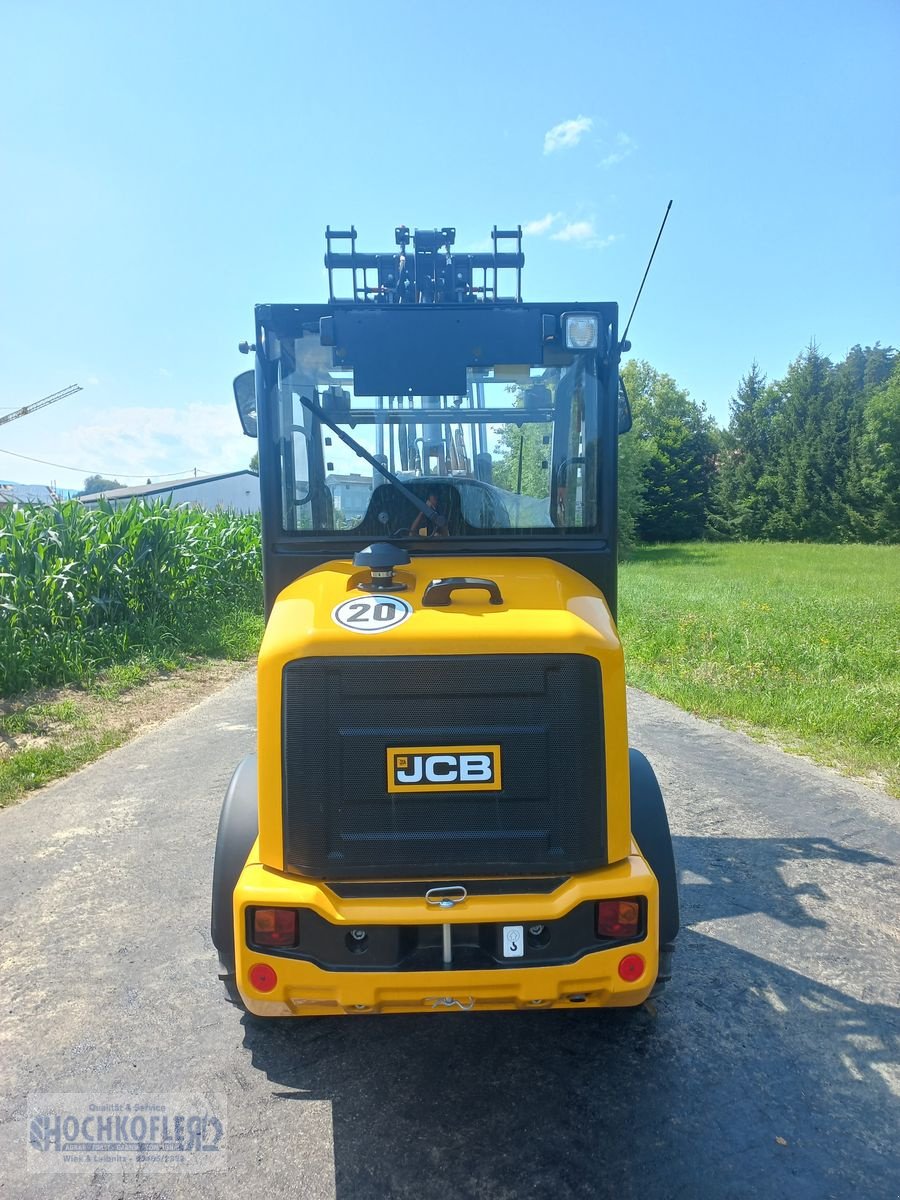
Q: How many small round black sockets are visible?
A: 2